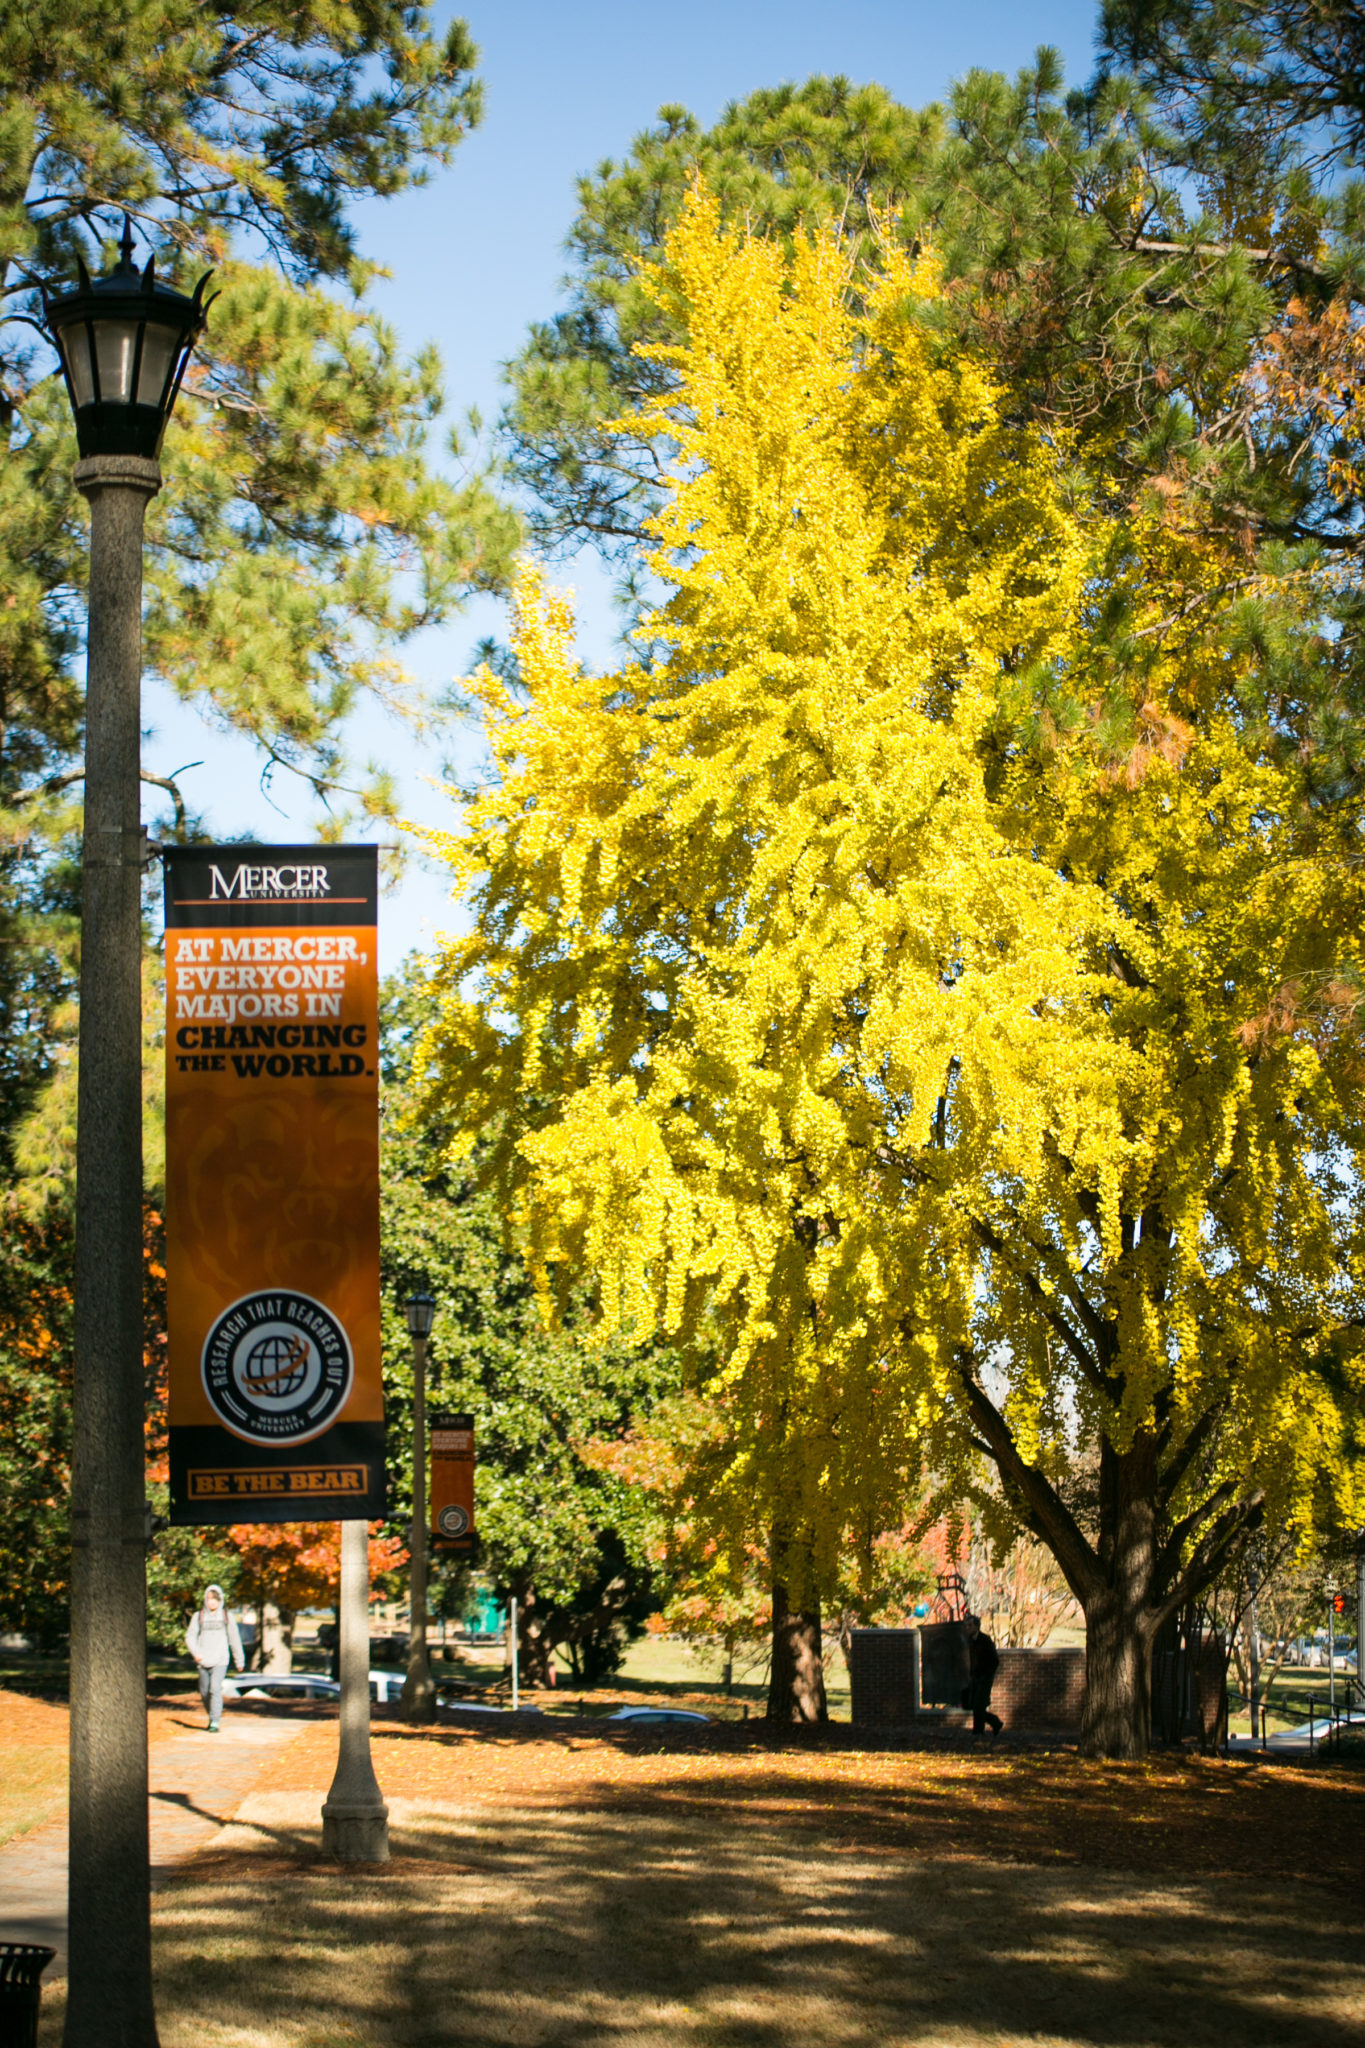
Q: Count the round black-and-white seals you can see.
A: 2